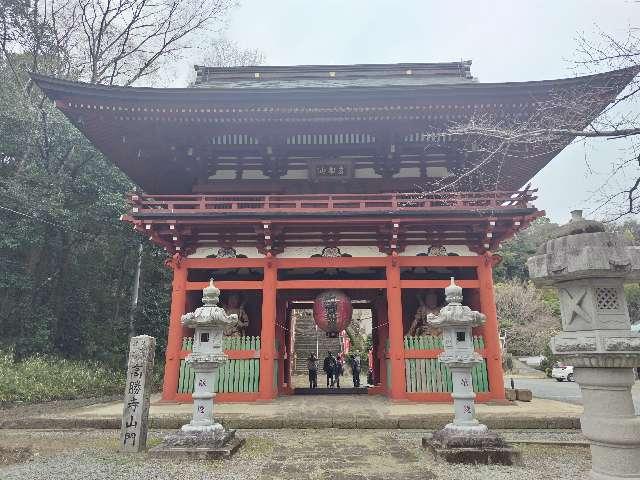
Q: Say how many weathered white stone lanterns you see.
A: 3